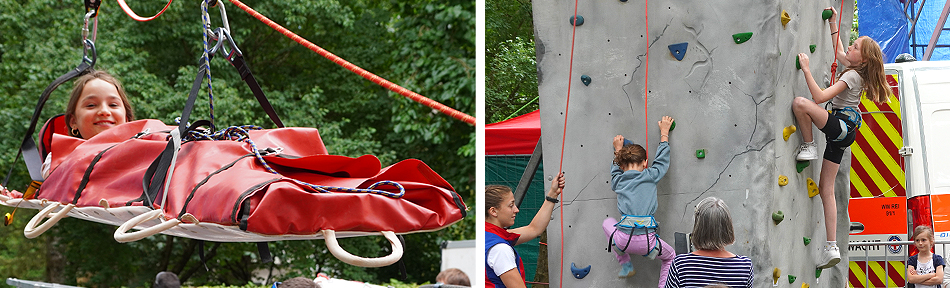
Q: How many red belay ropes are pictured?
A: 3